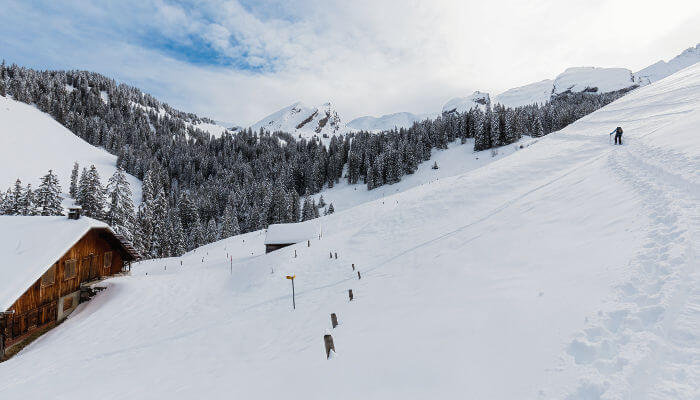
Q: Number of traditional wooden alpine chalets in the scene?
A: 2